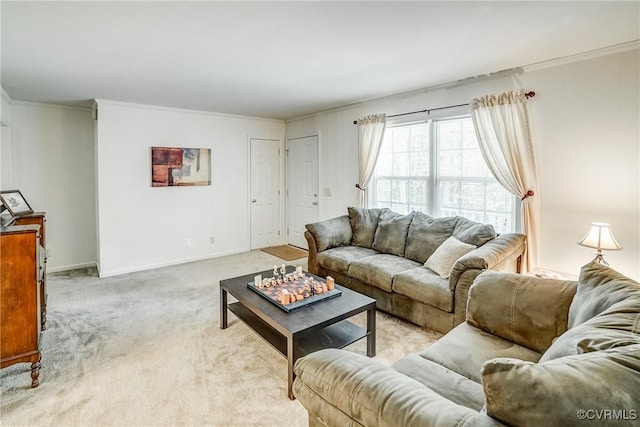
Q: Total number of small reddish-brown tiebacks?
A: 2